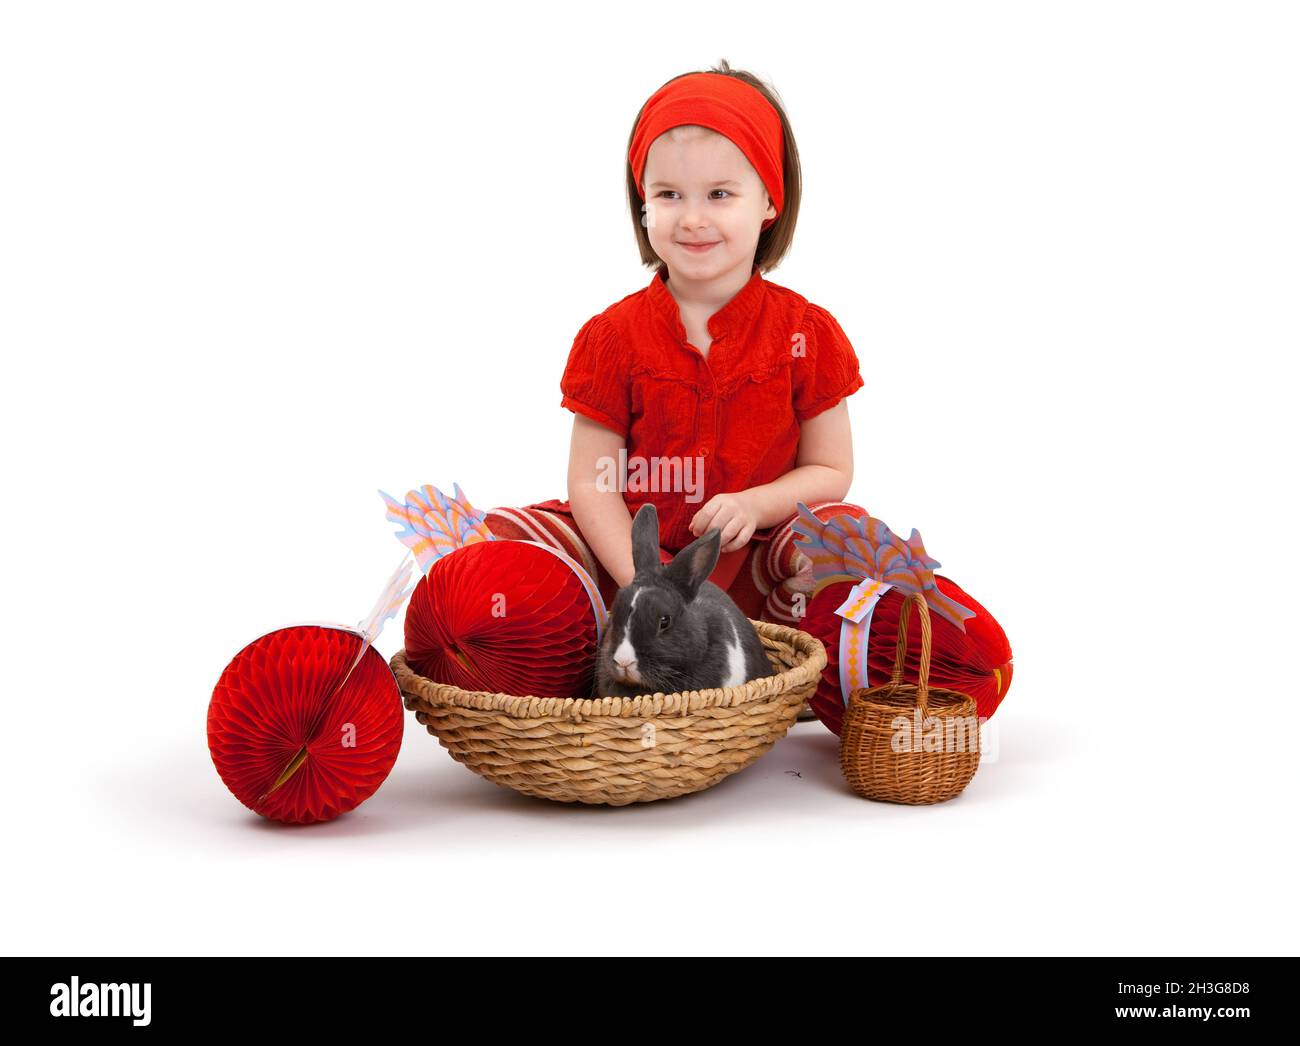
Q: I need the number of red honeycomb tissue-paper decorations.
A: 3